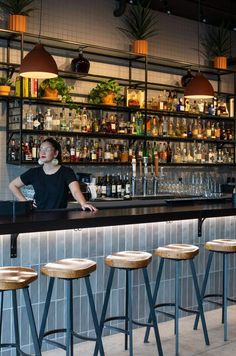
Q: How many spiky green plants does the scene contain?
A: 3